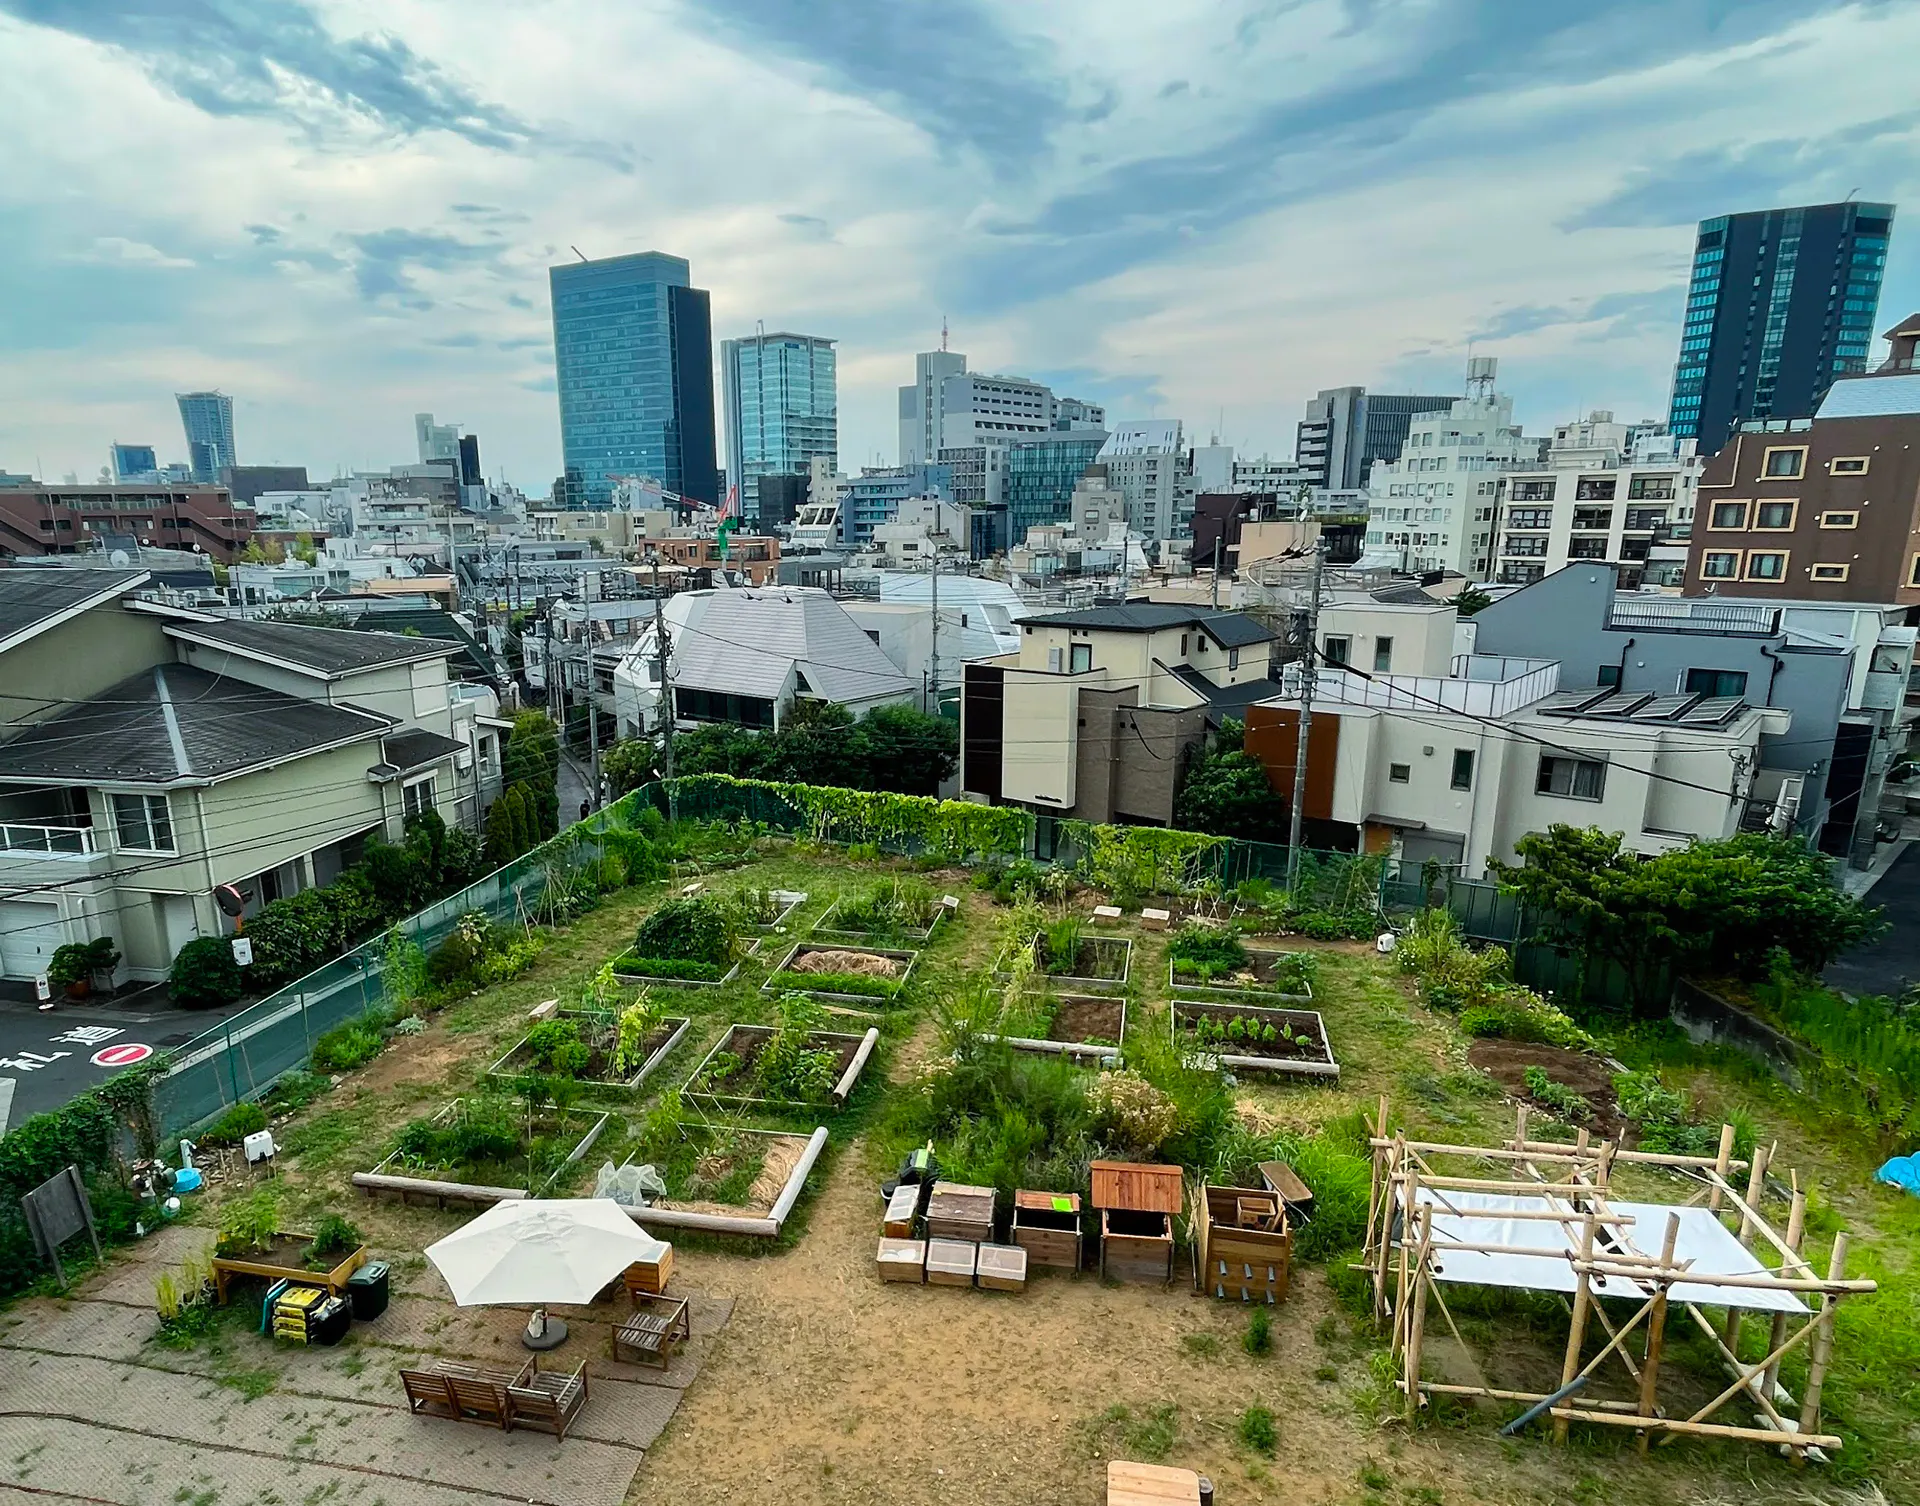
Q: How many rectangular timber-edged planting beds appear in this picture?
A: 12